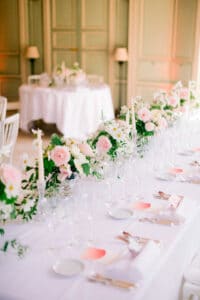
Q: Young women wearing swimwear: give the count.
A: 0